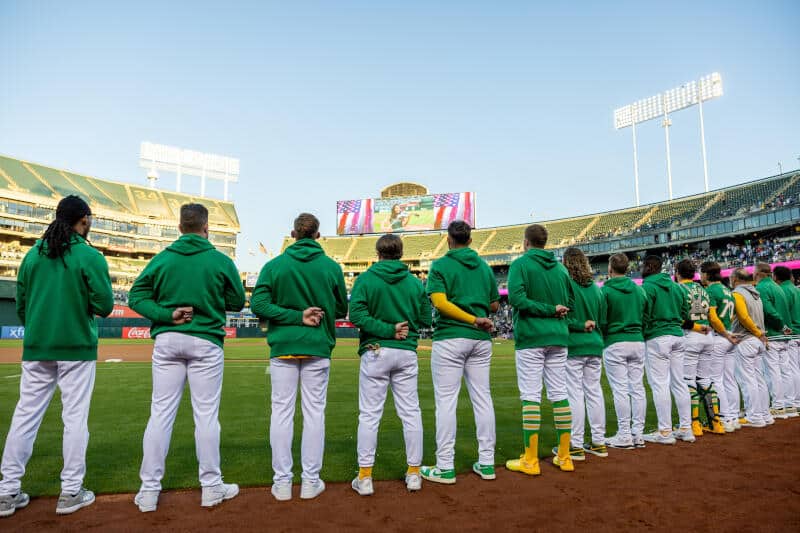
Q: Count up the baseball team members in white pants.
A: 14